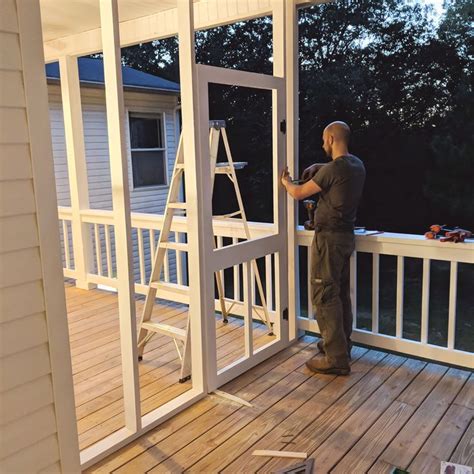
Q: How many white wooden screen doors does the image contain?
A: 1